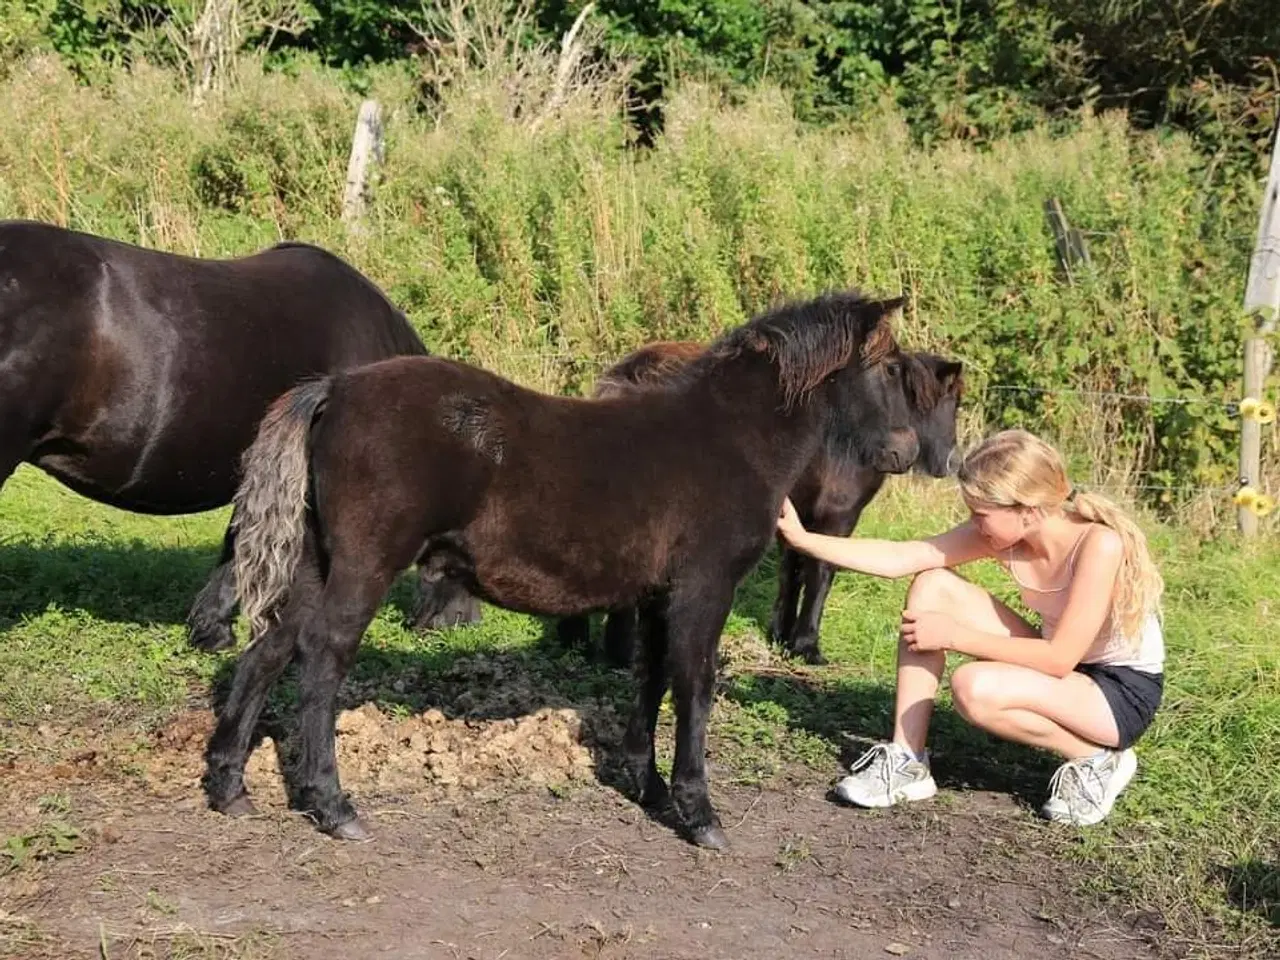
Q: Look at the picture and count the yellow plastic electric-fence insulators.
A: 4